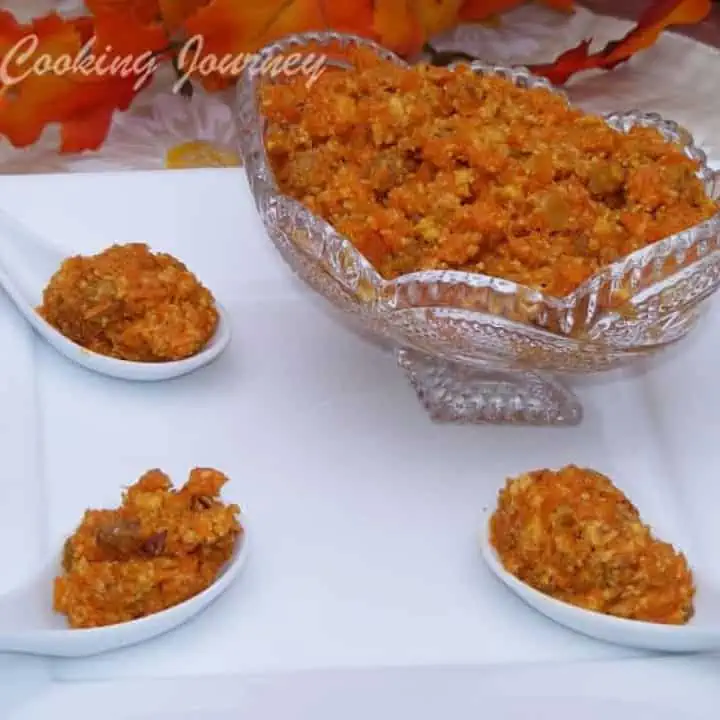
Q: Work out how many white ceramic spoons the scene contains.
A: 3